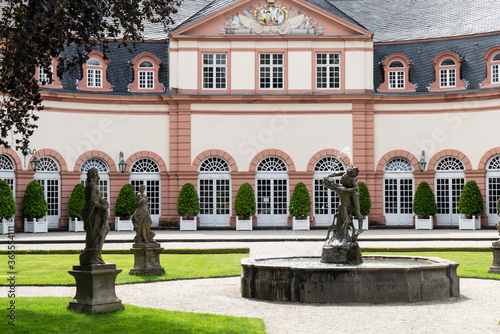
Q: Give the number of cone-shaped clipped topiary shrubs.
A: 10